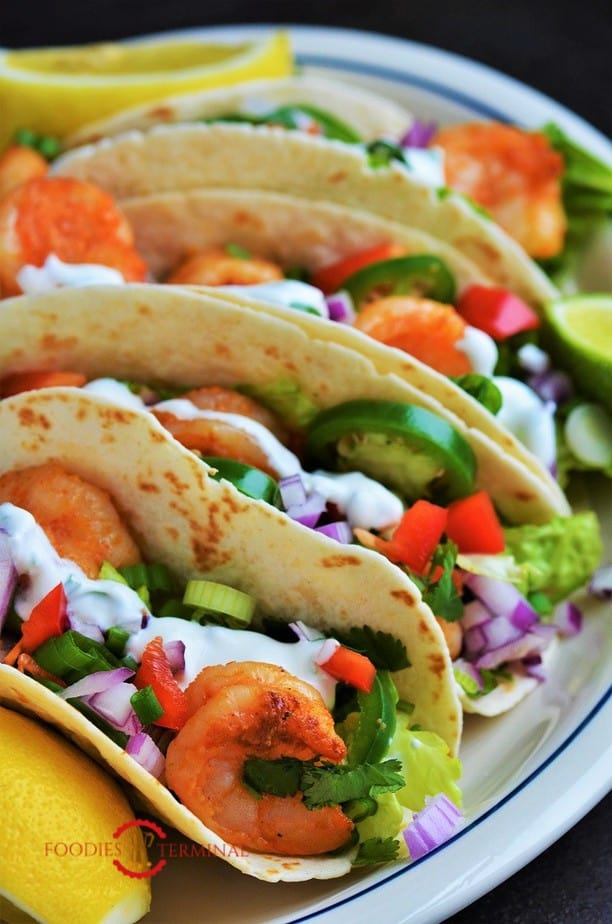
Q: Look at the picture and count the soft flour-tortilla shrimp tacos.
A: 4